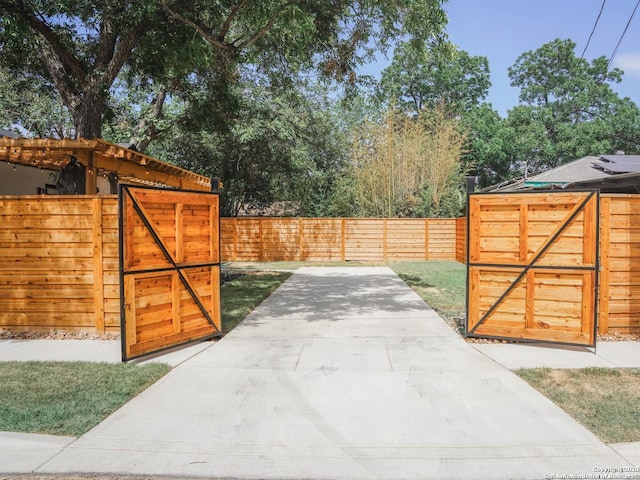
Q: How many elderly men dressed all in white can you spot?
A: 0